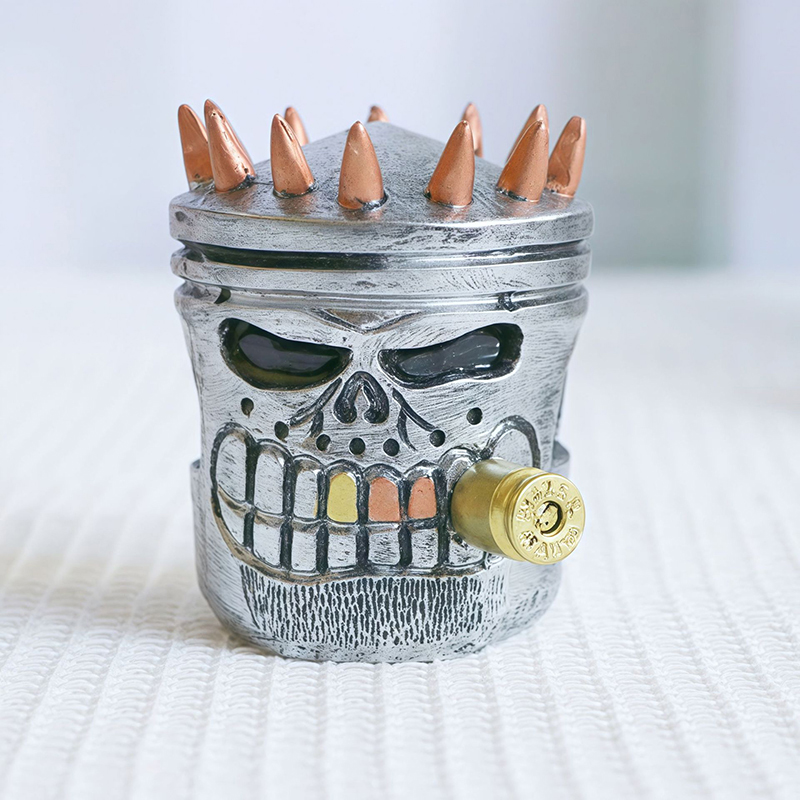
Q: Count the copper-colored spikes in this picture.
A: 11